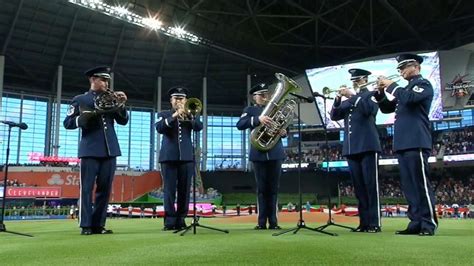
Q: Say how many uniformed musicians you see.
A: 5